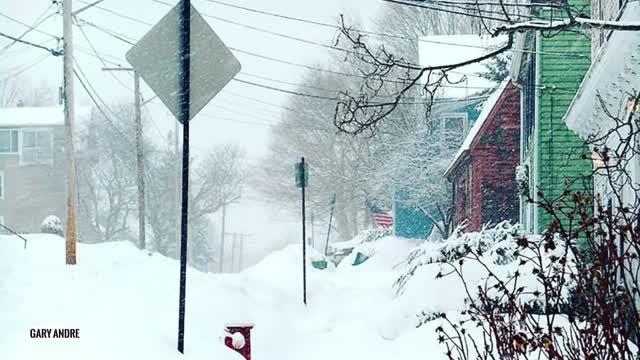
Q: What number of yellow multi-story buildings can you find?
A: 0